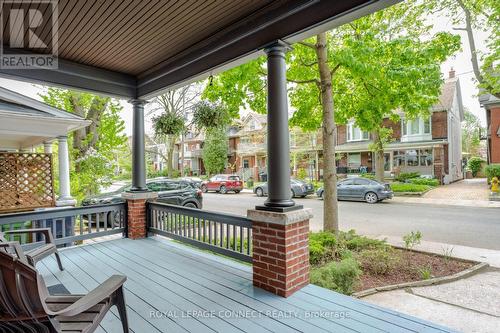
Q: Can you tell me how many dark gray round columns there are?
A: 2